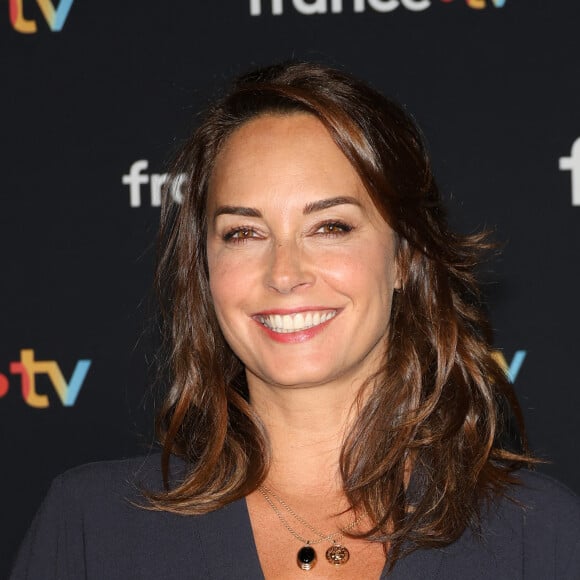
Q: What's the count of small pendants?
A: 2